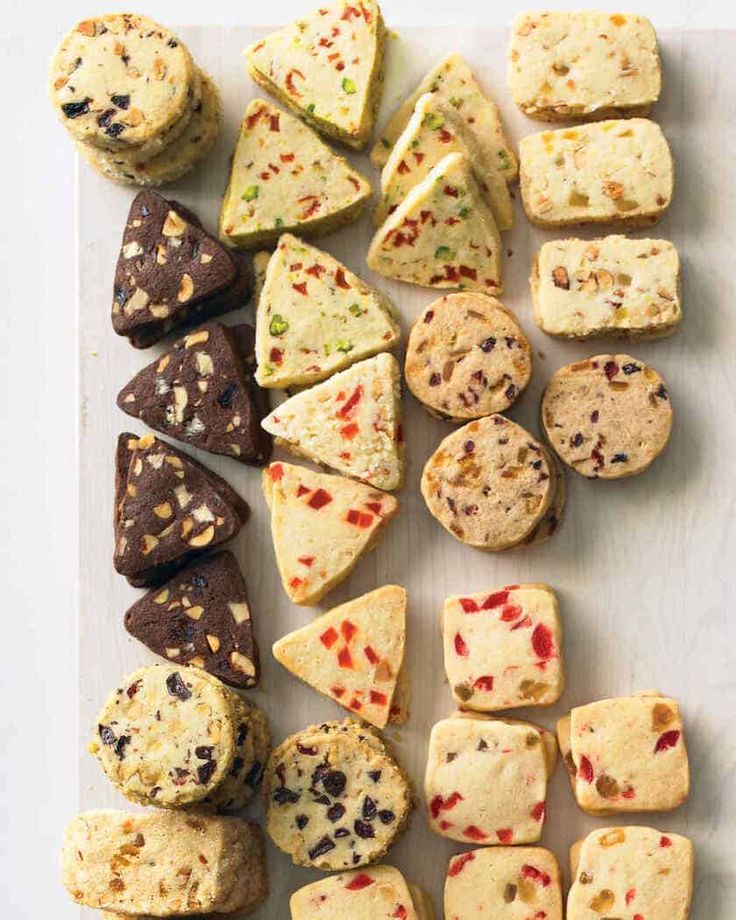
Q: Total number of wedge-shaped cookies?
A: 13